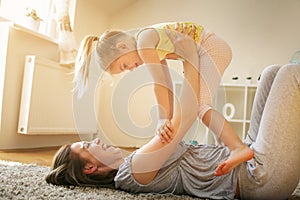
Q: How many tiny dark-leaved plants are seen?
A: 3